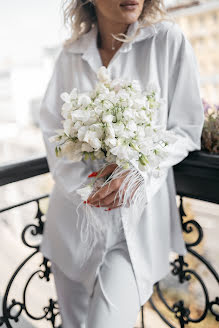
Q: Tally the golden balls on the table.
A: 0